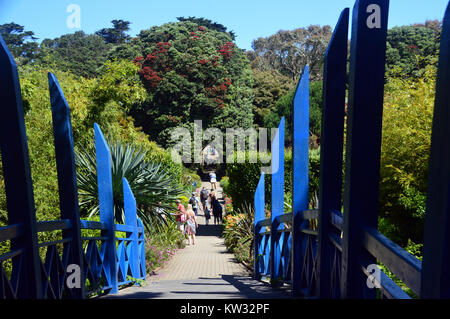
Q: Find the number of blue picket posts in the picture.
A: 11